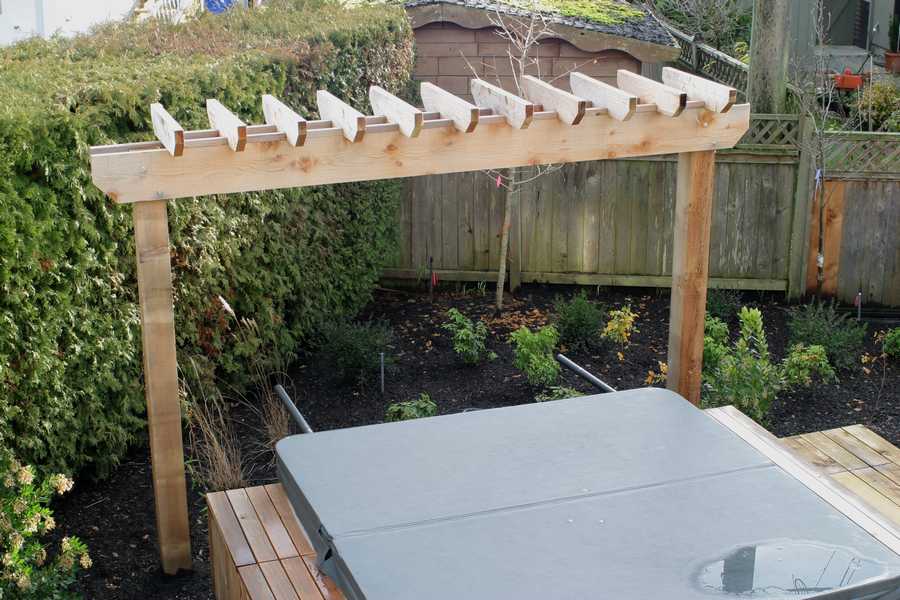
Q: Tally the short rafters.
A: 11